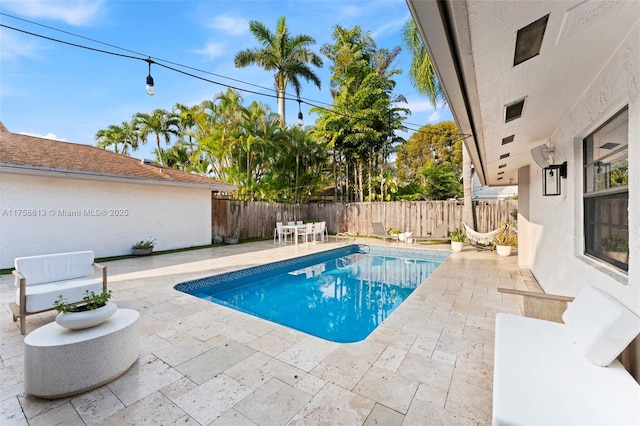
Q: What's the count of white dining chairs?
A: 6